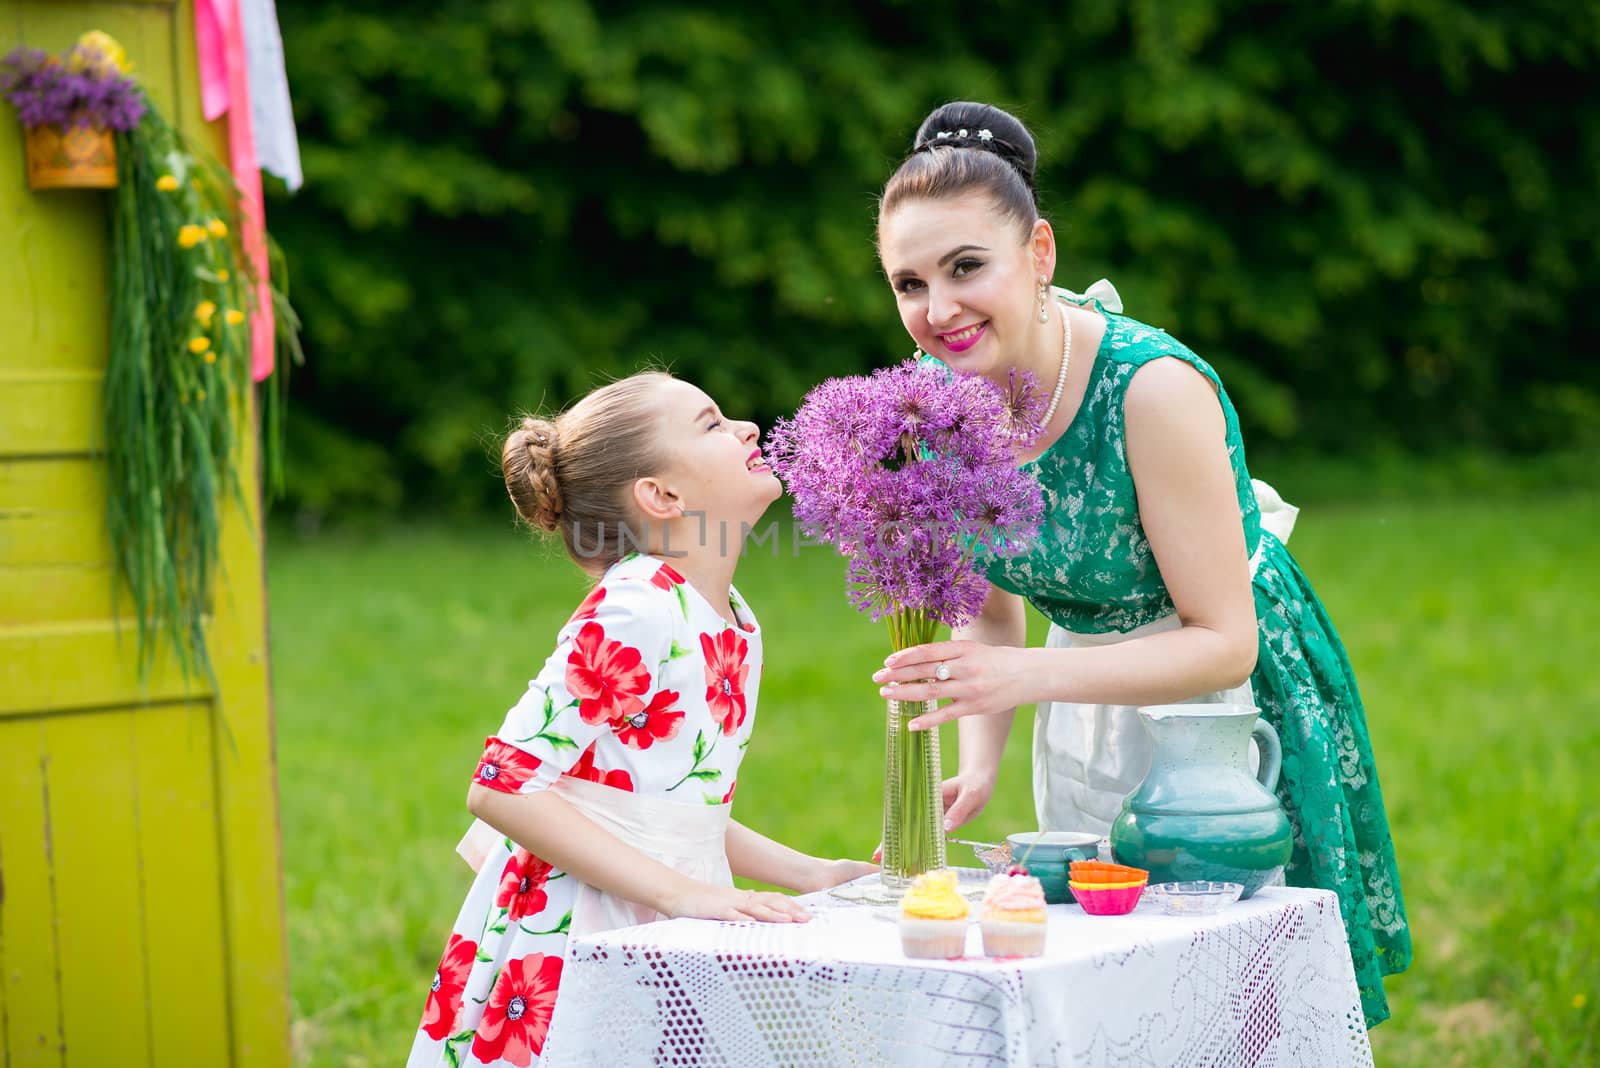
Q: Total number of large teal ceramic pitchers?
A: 1